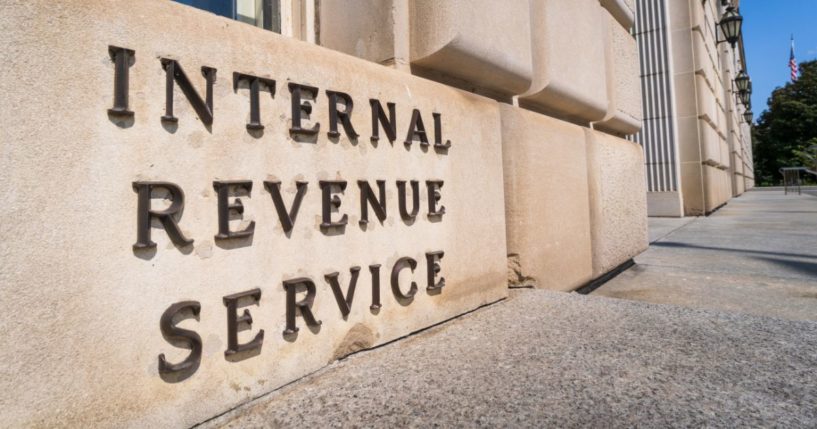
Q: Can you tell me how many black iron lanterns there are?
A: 4